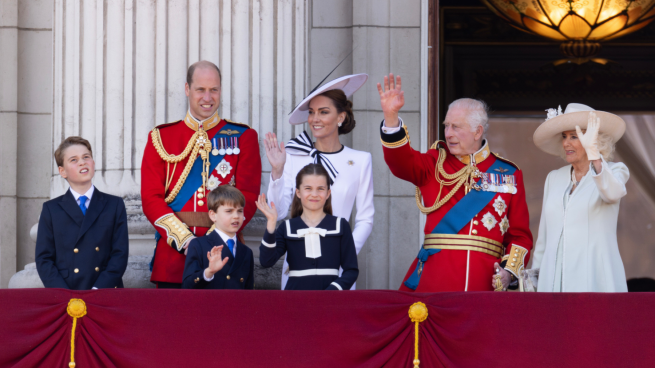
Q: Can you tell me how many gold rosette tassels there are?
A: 2